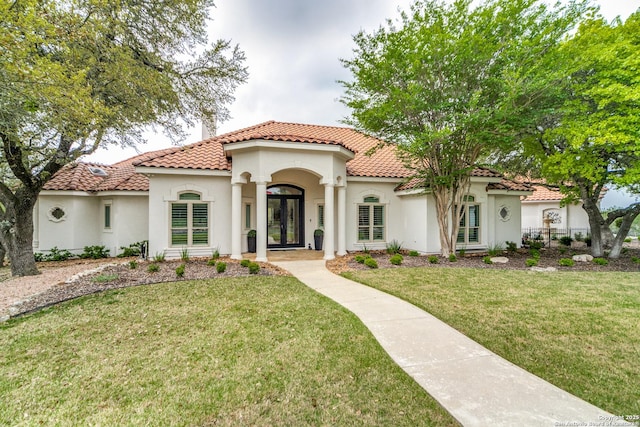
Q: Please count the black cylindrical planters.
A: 2